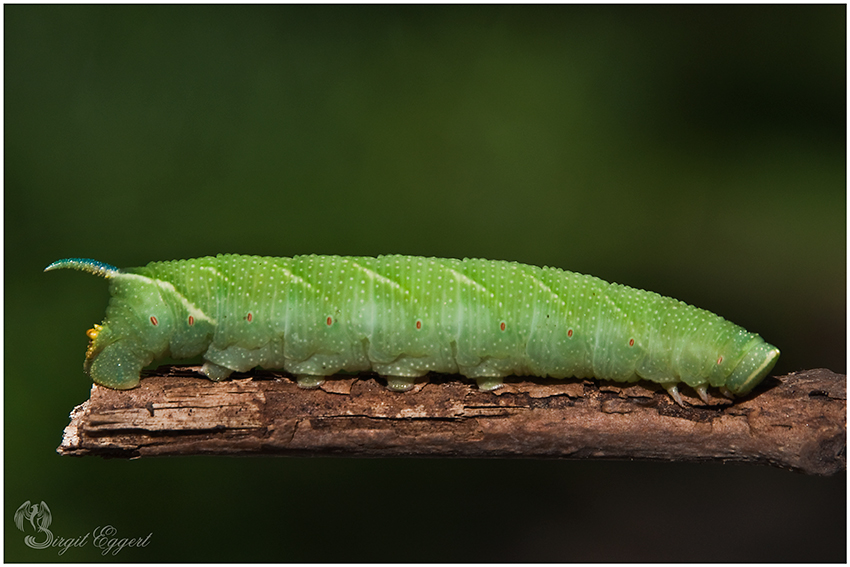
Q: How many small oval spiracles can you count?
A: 9